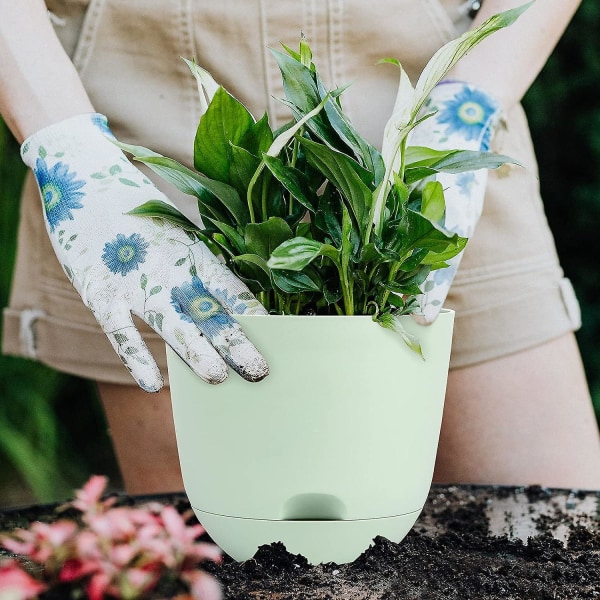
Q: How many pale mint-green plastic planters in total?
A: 1